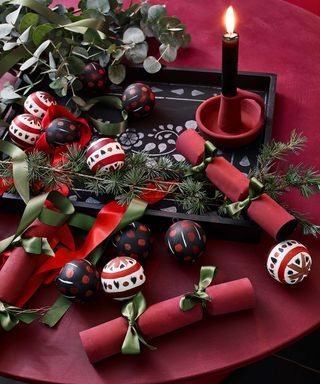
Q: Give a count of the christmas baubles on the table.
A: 11